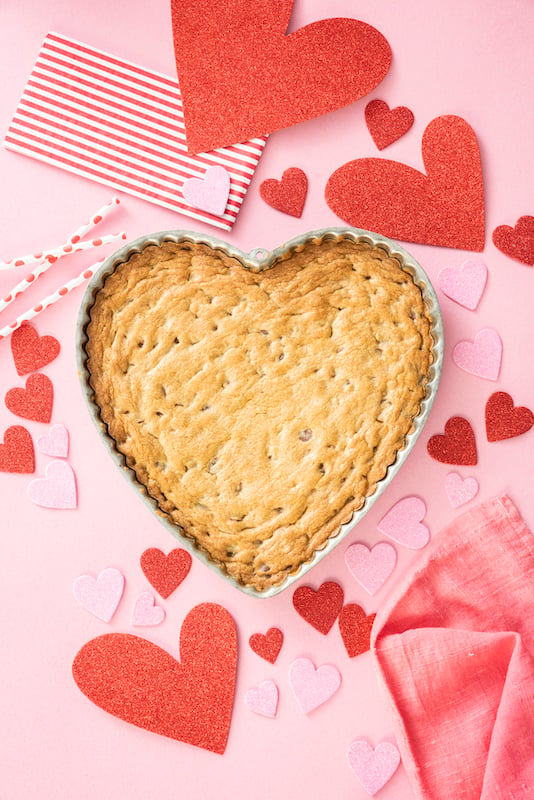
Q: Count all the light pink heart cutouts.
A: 13